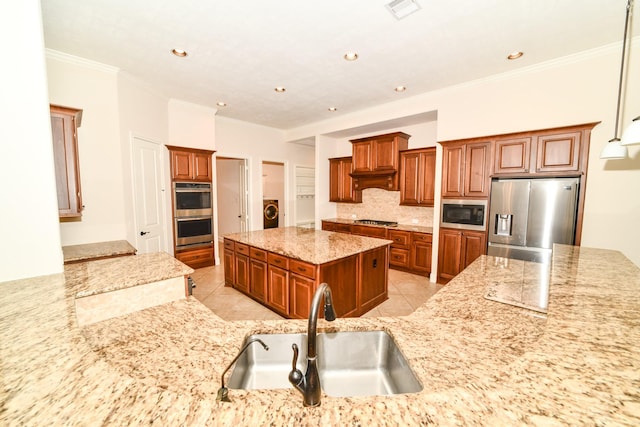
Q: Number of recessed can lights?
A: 7